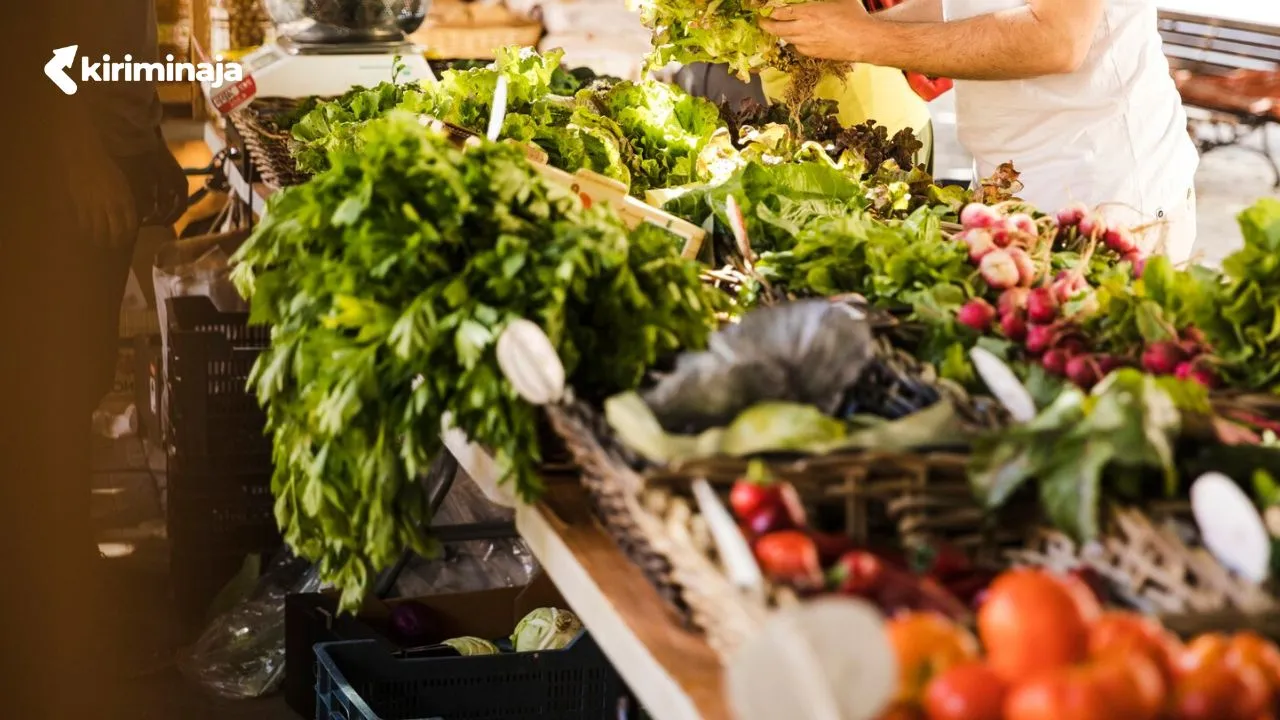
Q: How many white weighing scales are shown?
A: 1